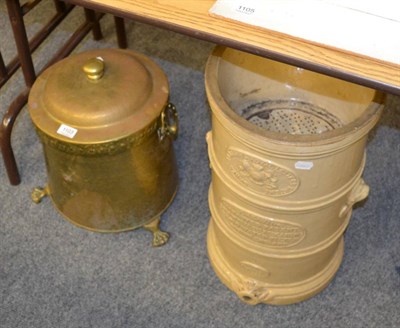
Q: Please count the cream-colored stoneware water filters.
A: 1